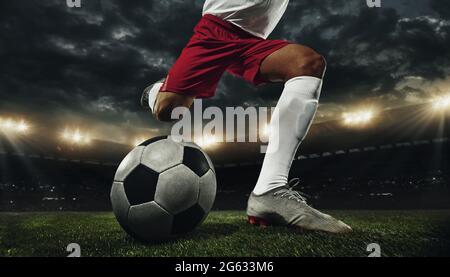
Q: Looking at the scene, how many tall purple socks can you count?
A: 0